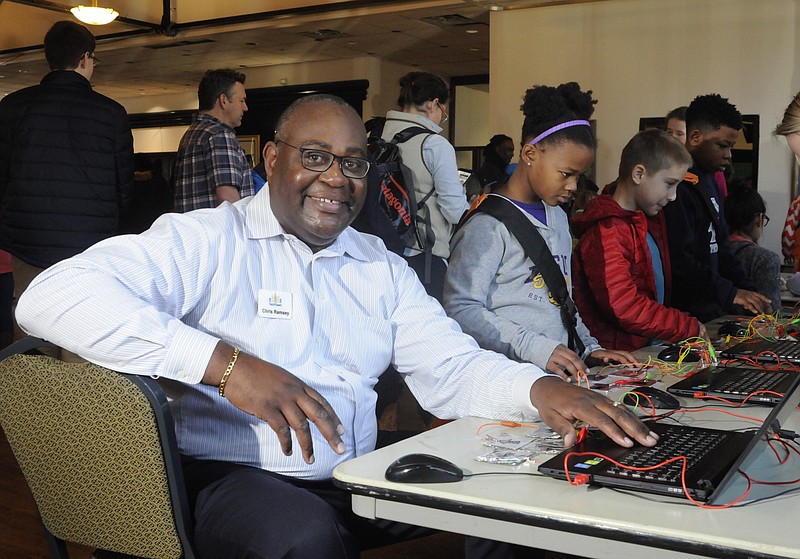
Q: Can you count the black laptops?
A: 3